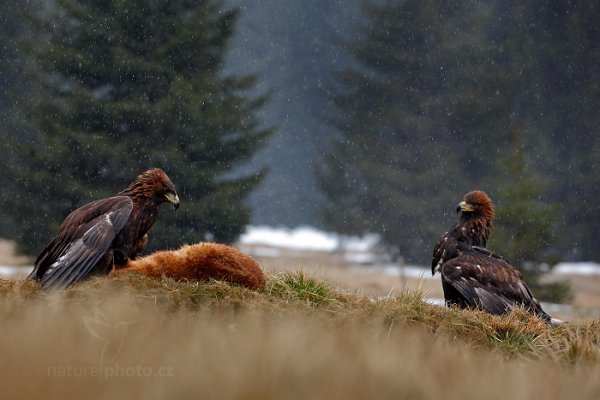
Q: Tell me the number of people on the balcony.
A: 0